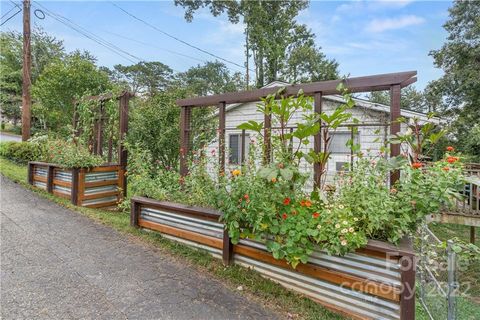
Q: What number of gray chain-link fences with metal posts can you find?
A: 1